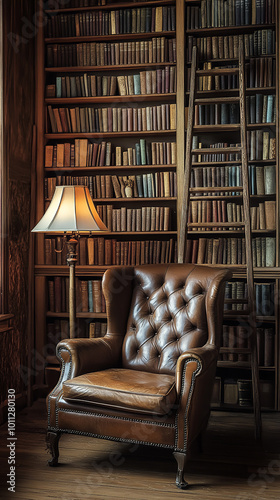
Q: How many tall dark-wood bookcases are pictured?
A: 2